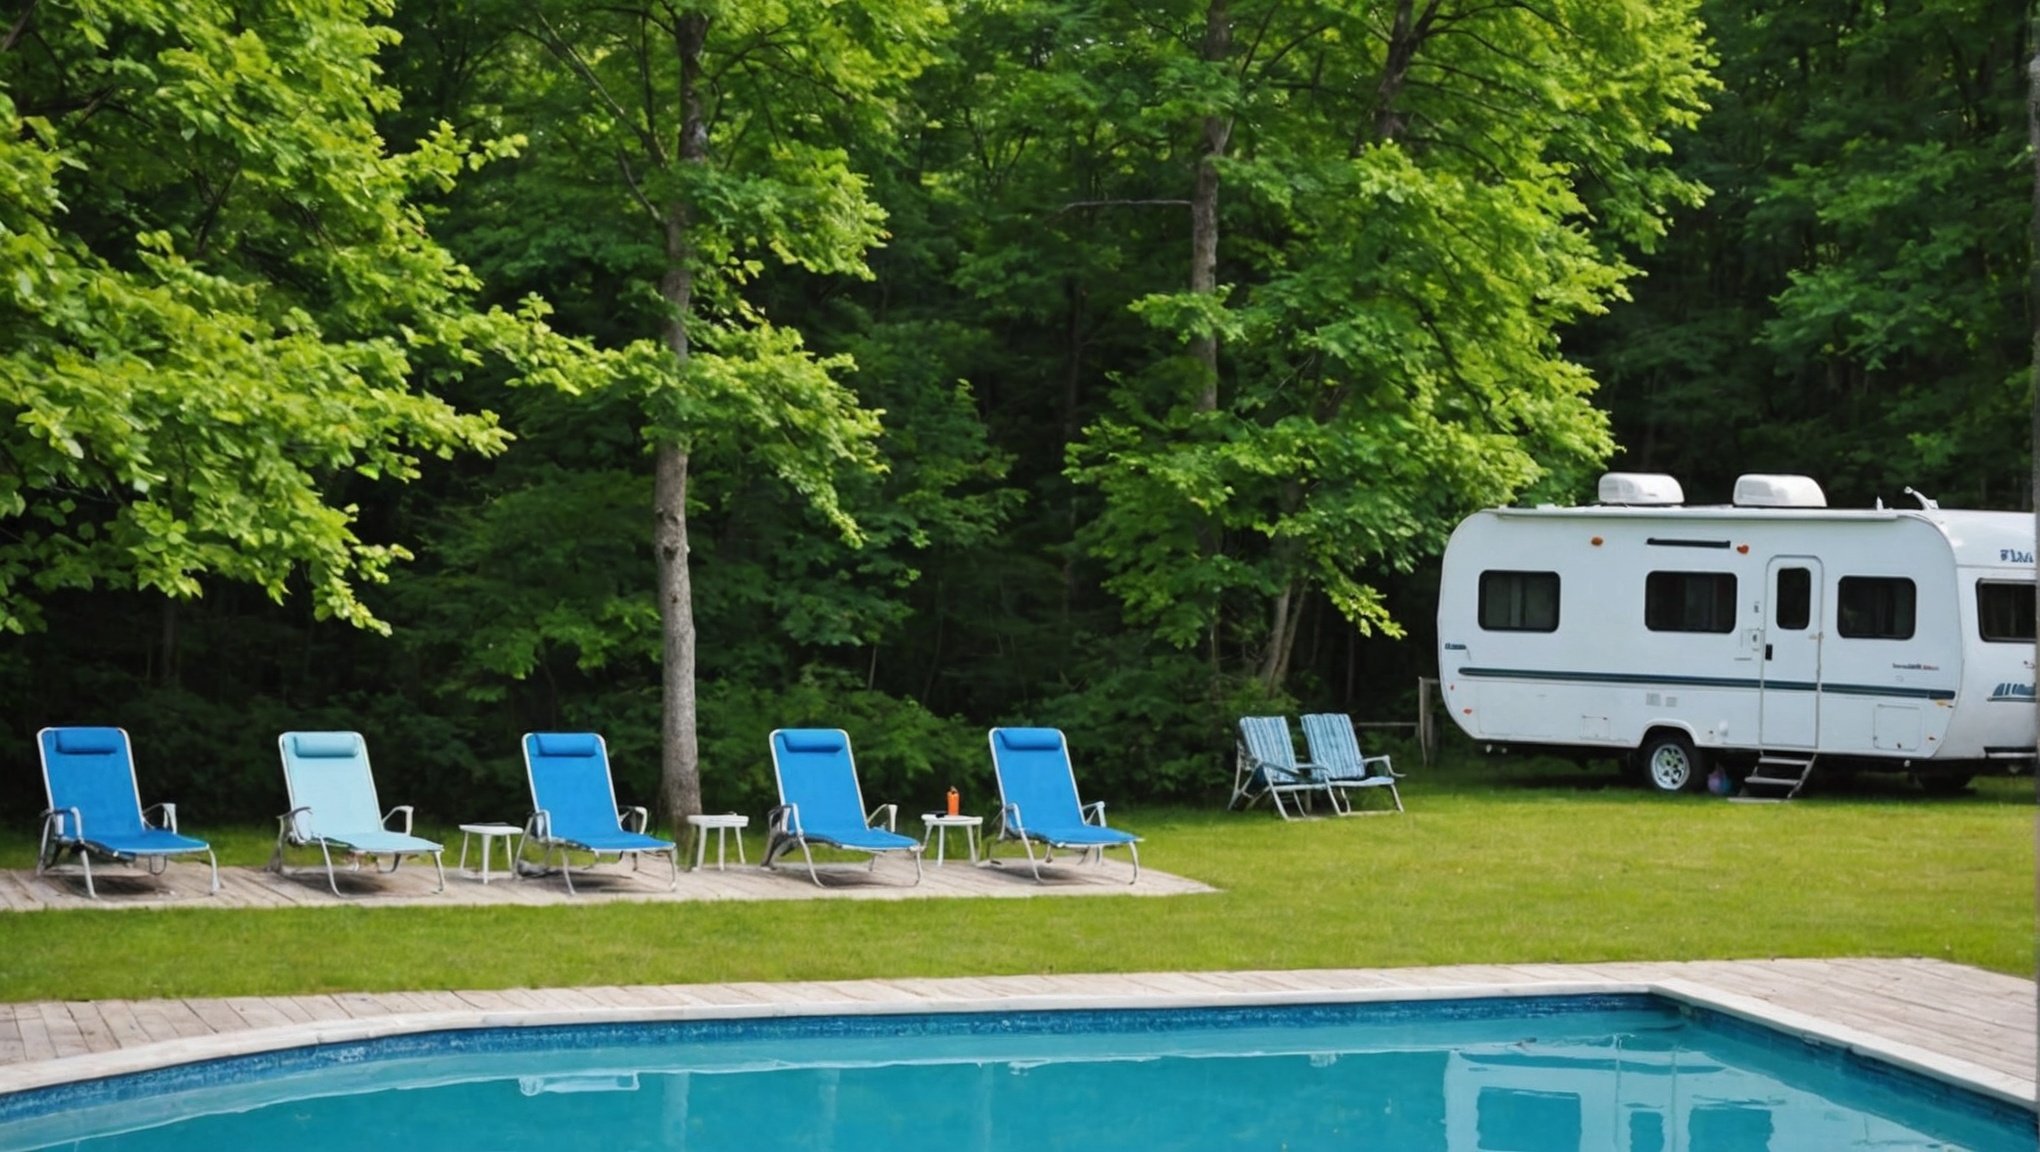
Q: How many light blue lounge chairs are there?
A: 1